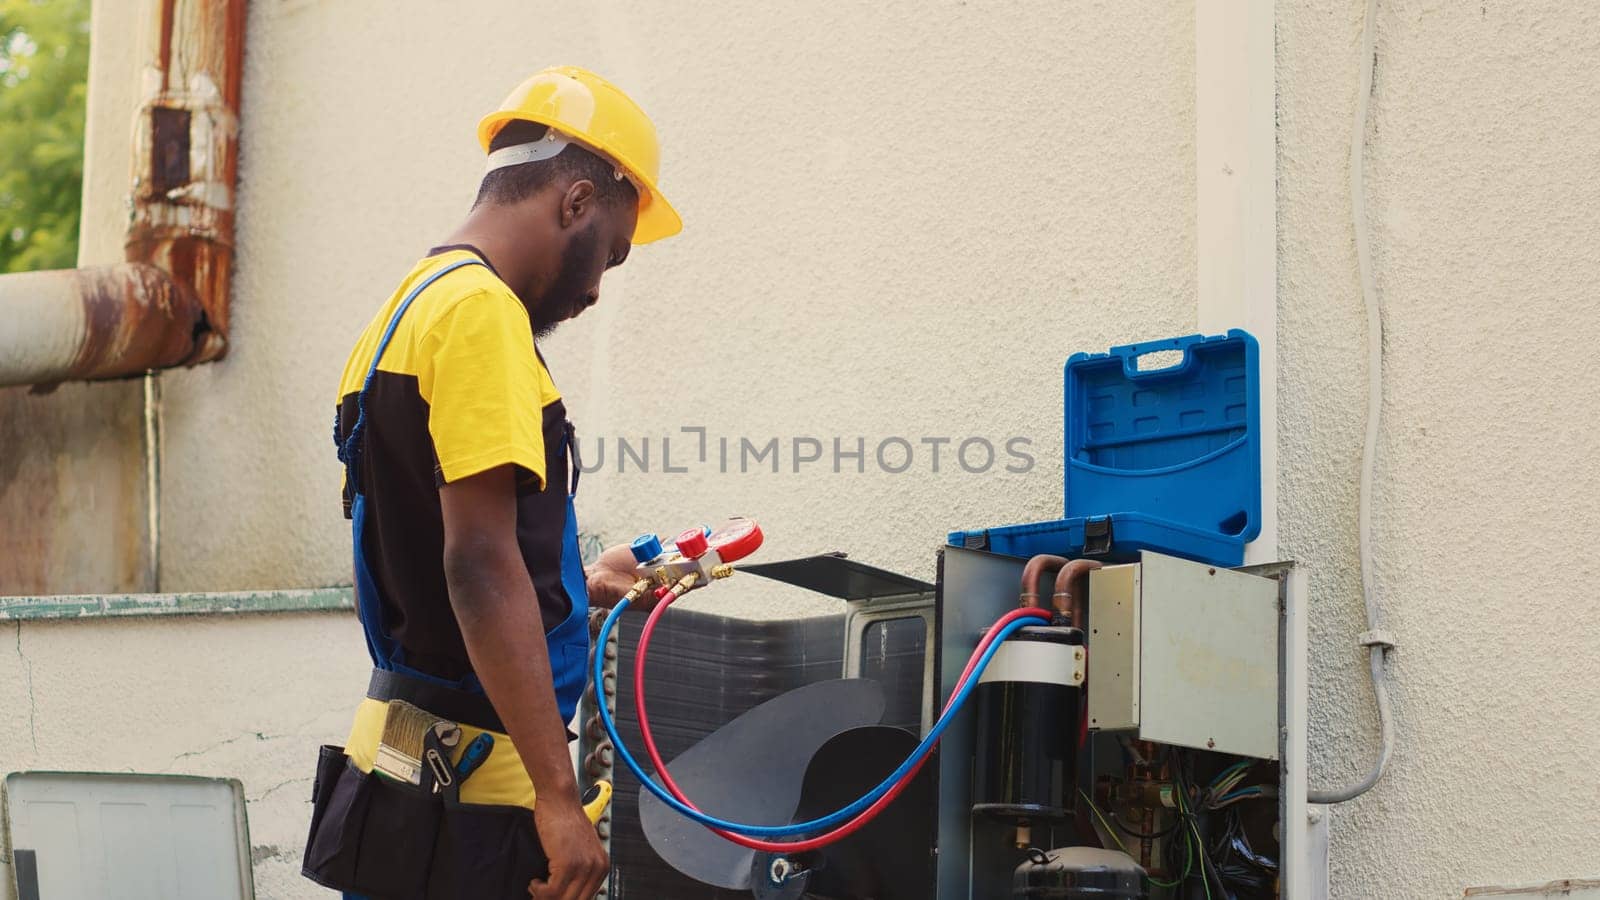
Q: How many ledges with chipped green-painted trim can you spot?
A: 1